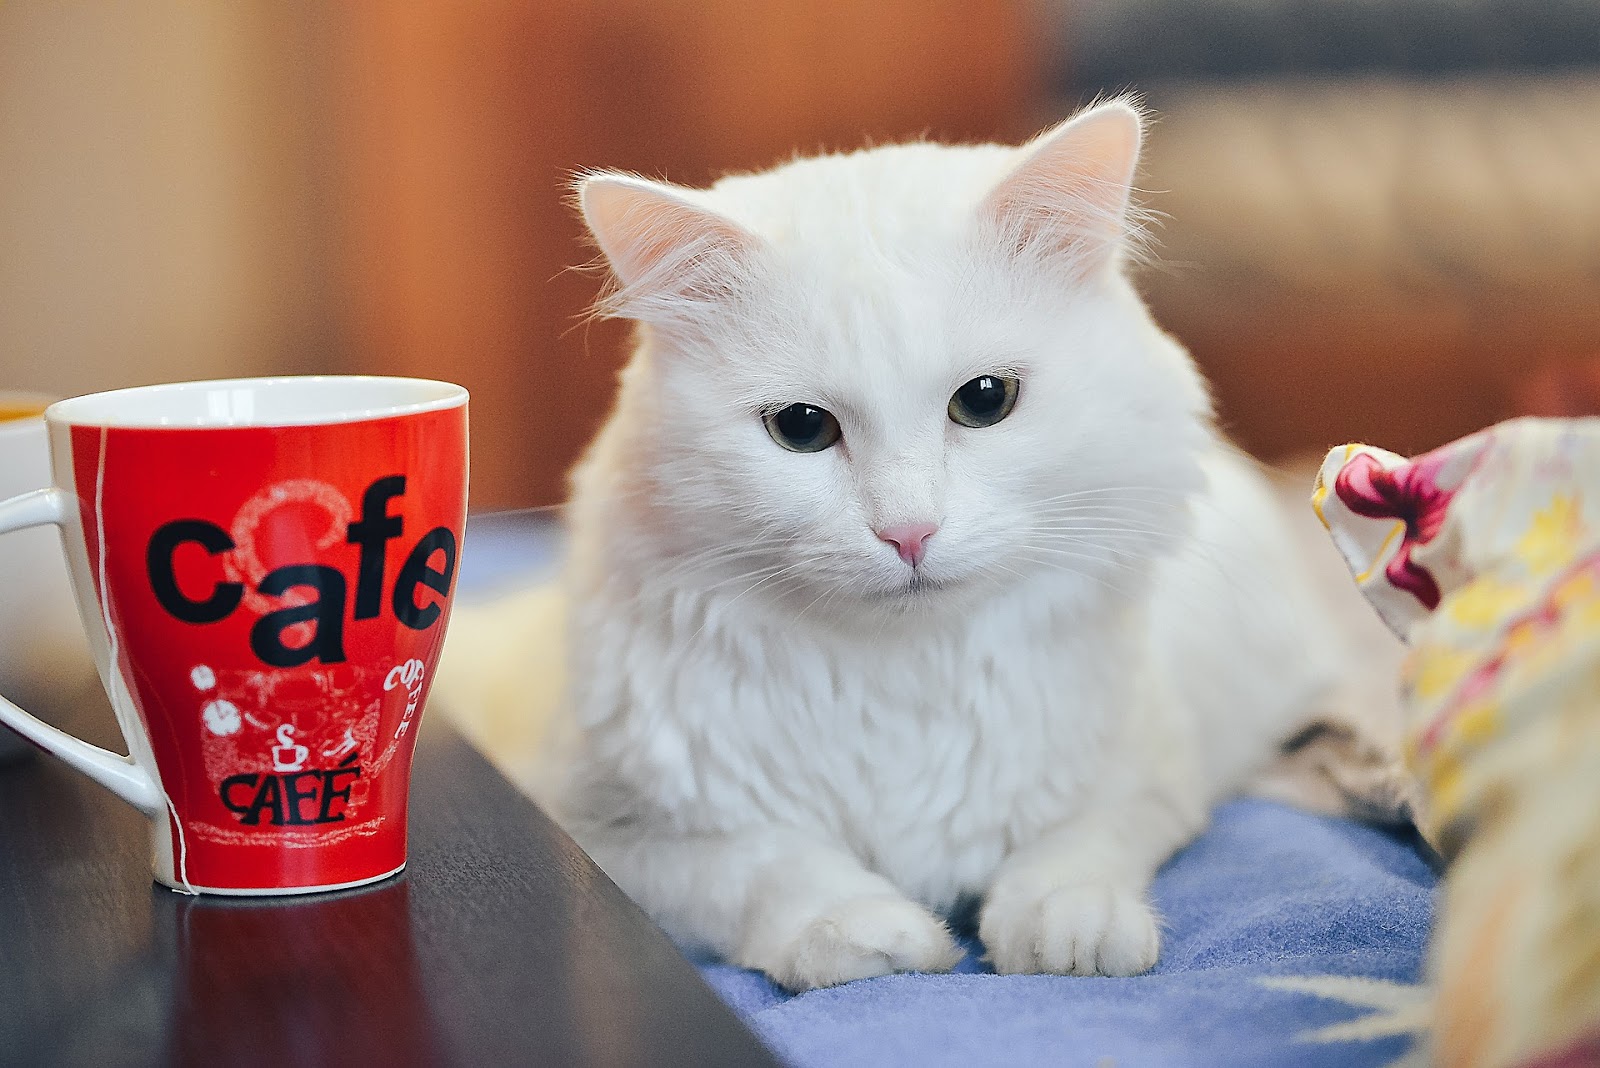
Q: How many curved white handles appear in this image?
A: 1